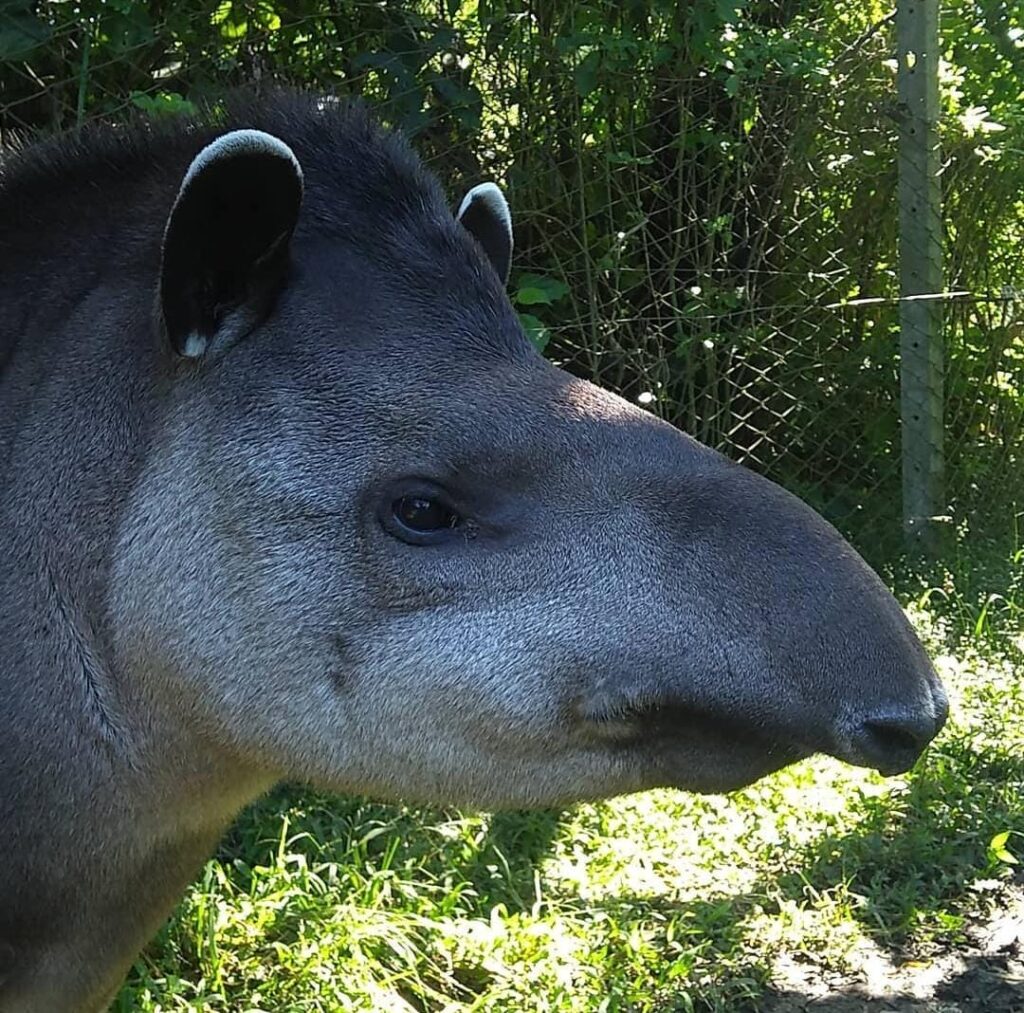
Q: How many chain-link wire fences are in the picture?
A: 1